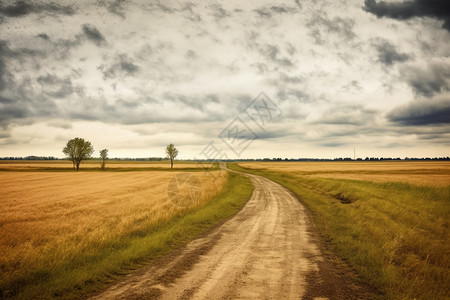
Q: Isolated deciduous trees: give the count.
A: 3